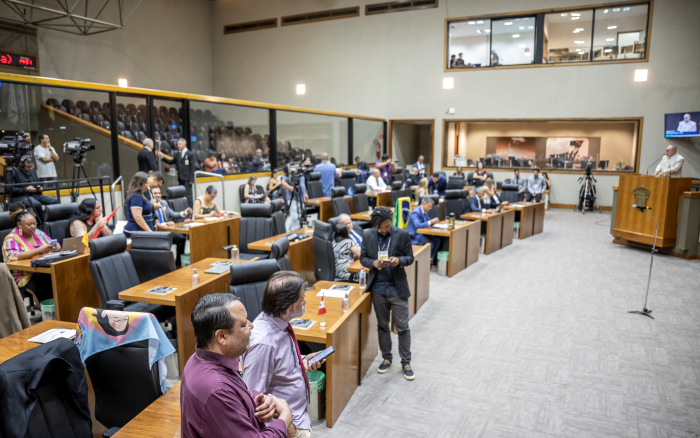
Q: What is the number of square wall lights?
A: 4